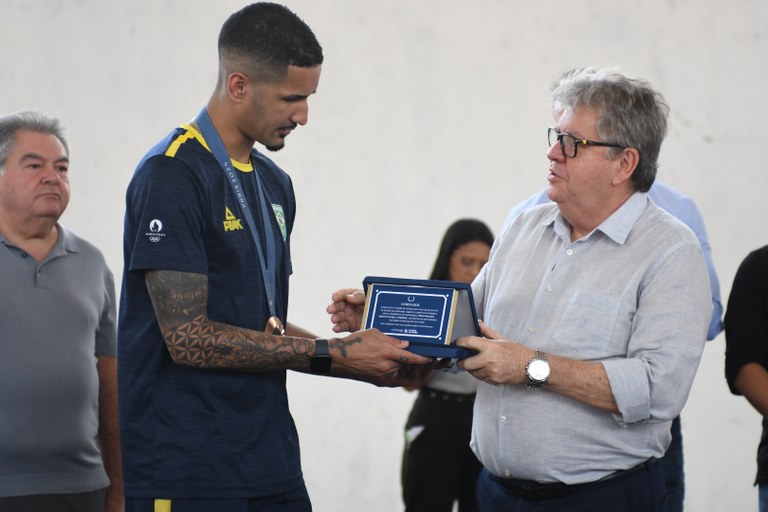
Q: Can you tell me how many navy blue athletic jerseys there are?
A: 1